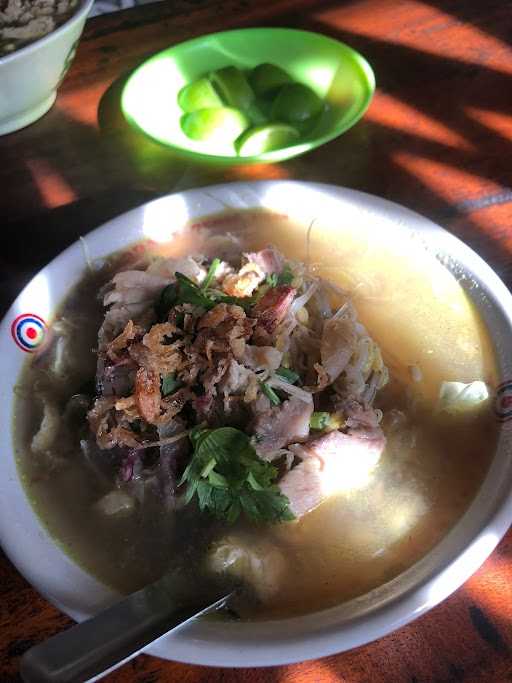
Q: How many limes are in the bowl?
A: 6